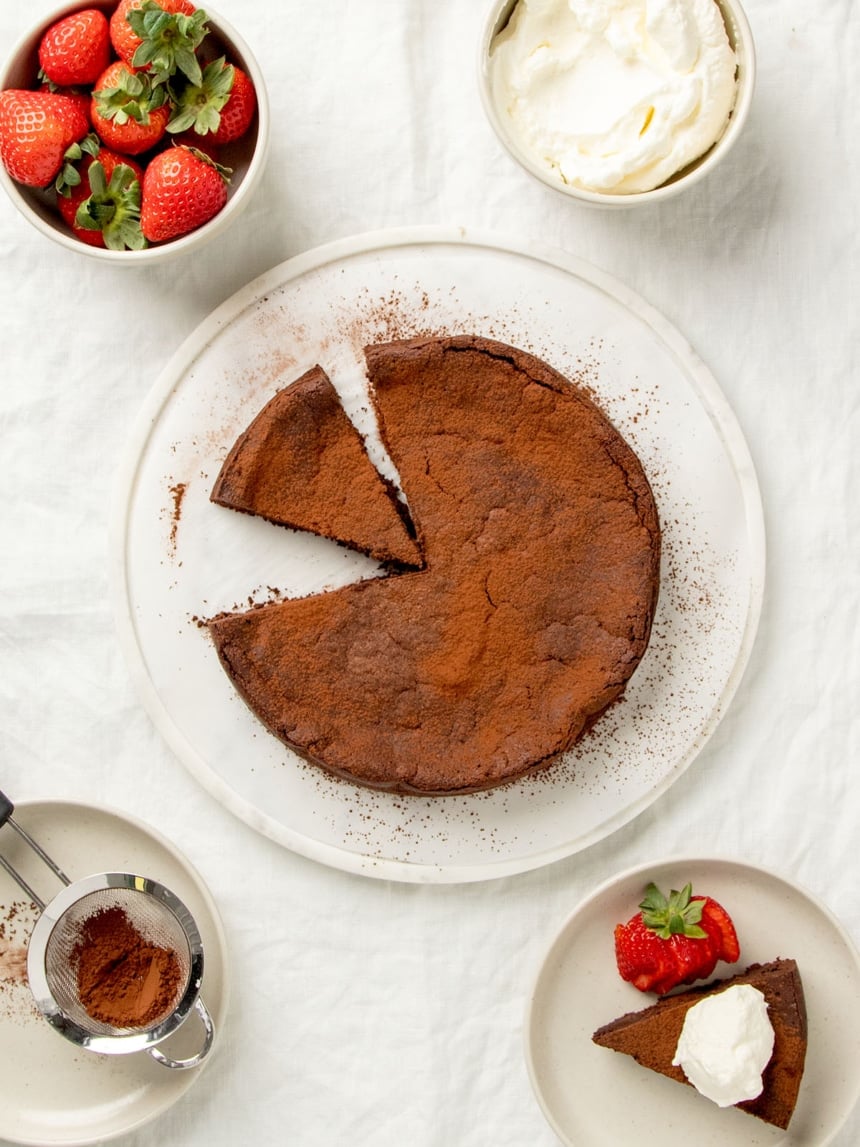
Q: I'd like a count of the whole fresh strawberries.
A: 7